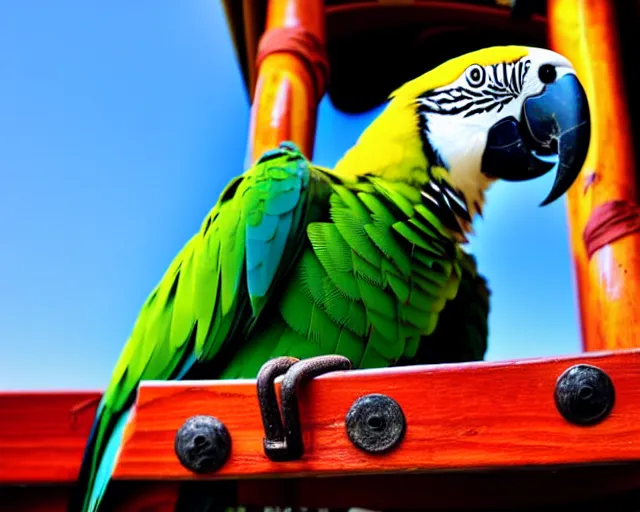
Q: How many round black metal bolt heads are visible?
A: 3